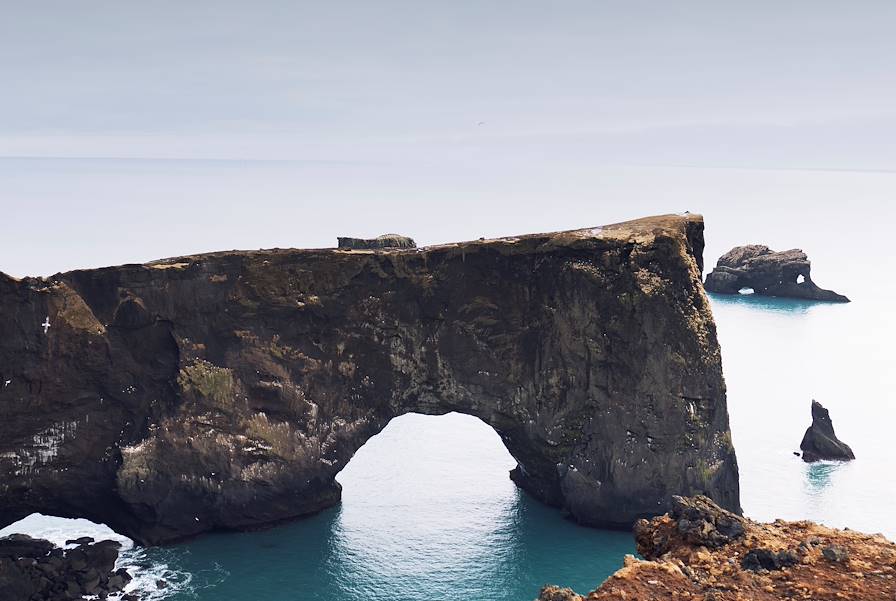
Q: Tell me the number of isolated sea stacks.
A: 2